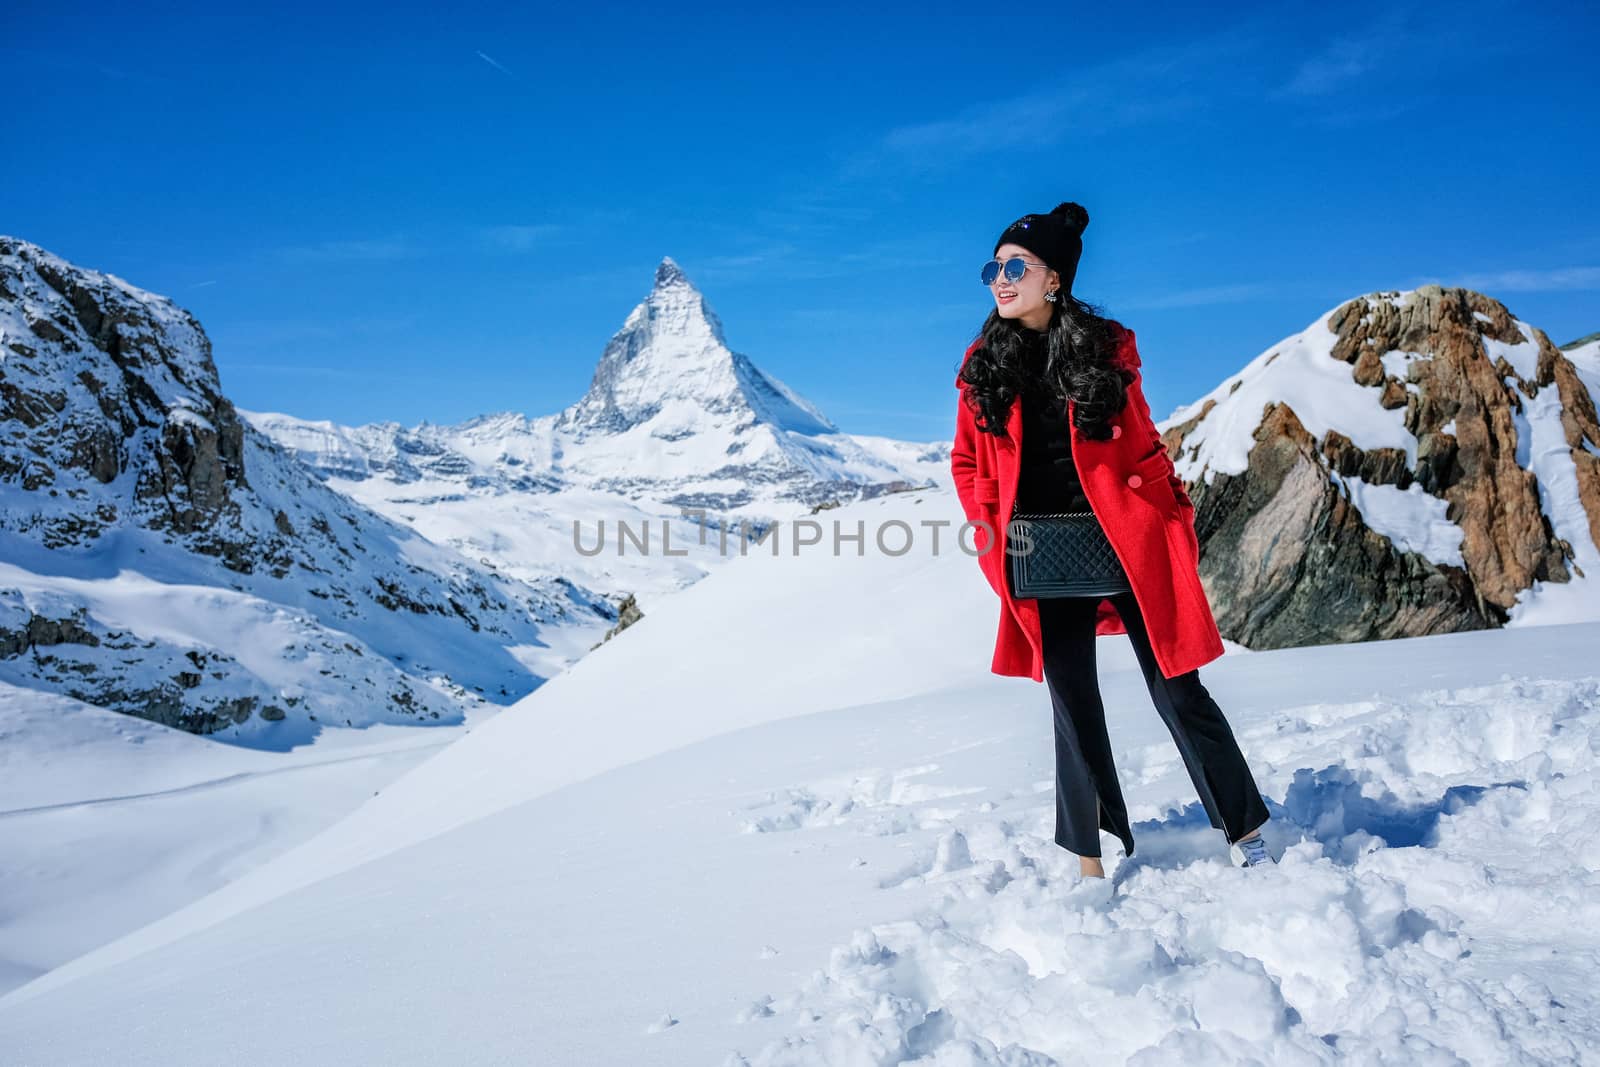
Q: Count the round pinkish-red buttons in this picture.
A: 2